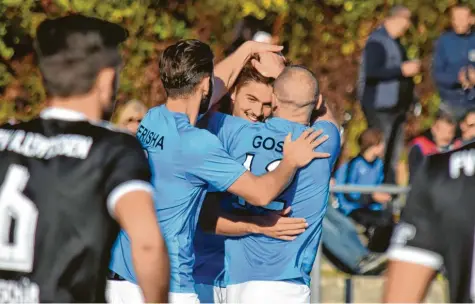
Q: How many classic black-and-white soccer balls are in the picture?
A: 0